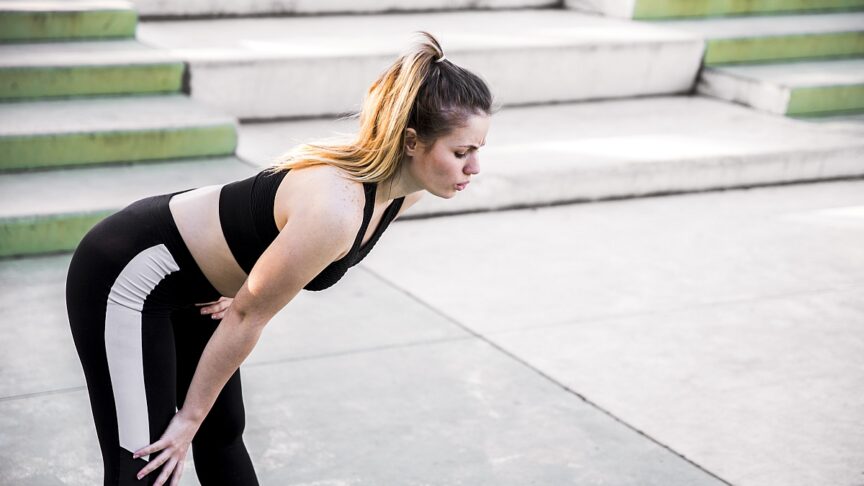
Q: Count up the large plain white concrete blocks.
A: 3